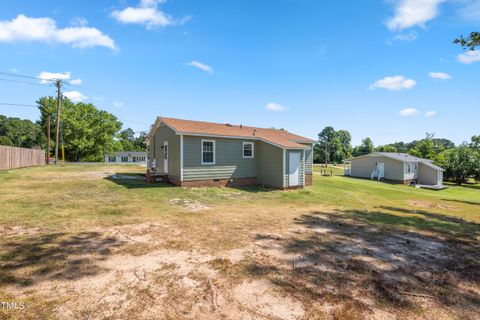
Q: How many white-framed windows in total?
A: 2